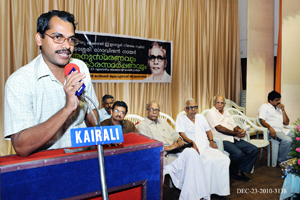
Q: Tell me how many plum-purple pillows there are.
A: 0